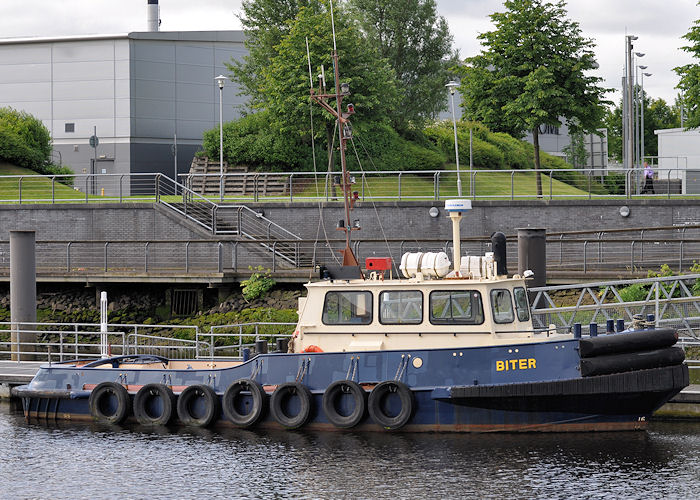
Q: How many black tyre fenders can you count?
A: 7